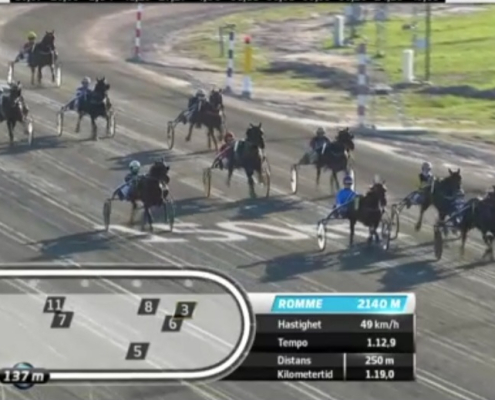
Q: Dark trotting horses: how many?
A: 10